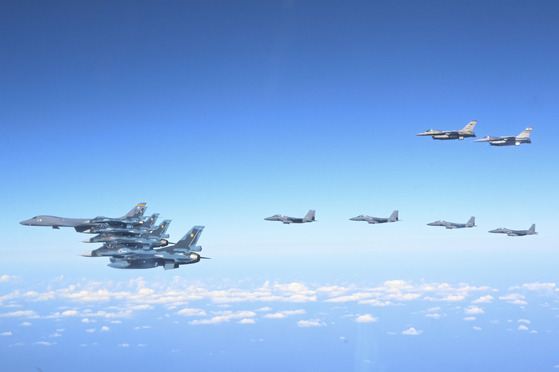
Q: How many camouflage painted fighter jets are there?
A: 4